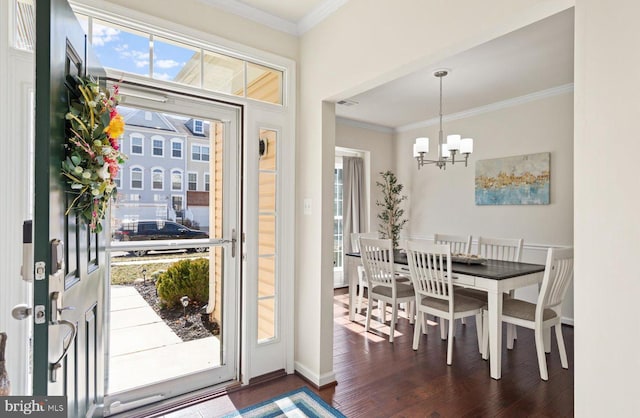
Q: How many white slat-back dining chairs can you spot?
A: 6